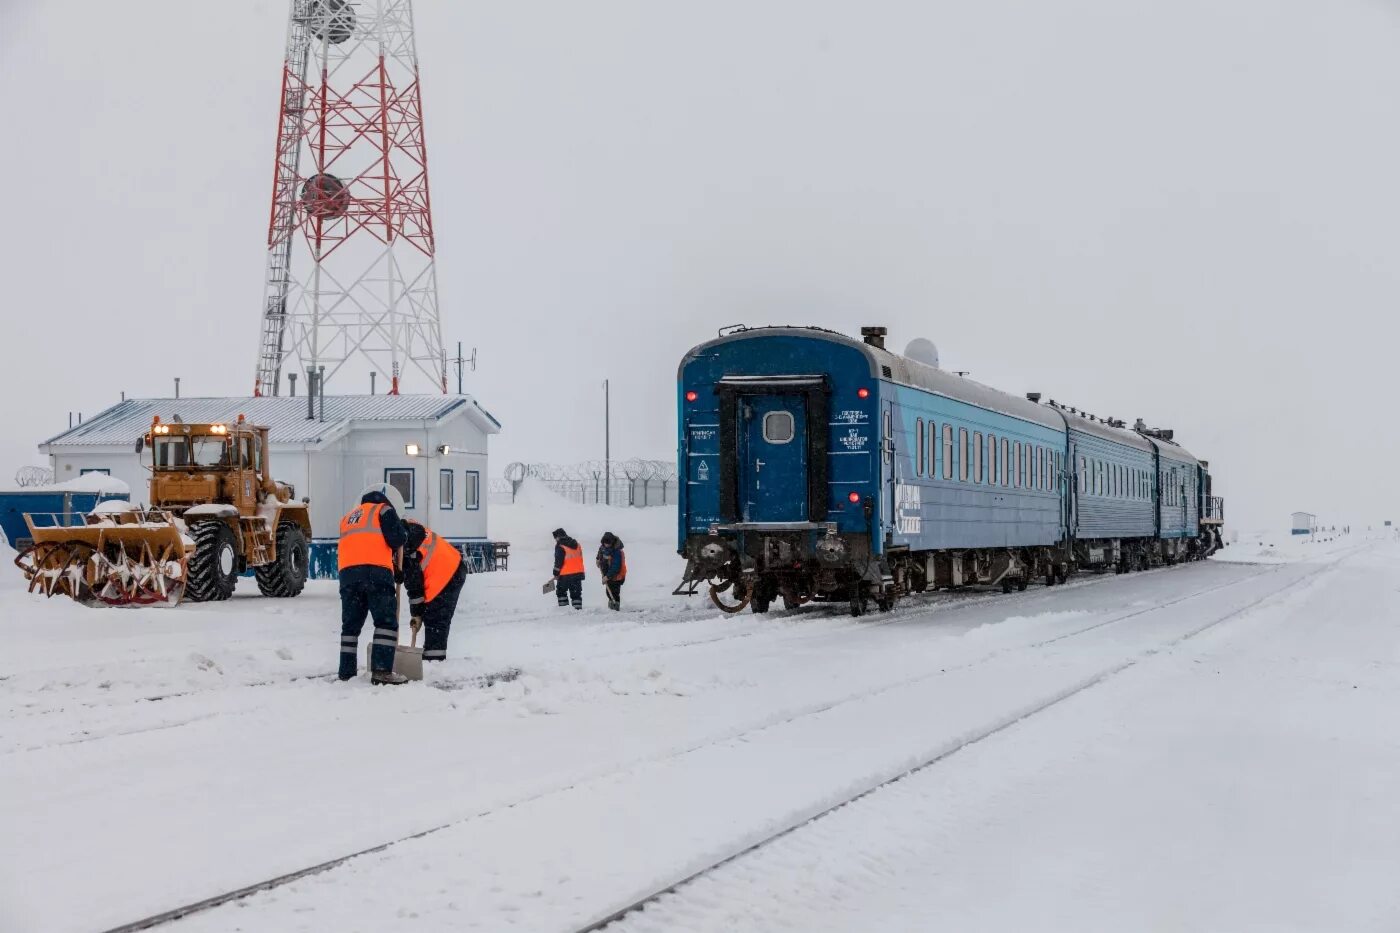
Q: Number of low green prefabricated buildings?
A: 0